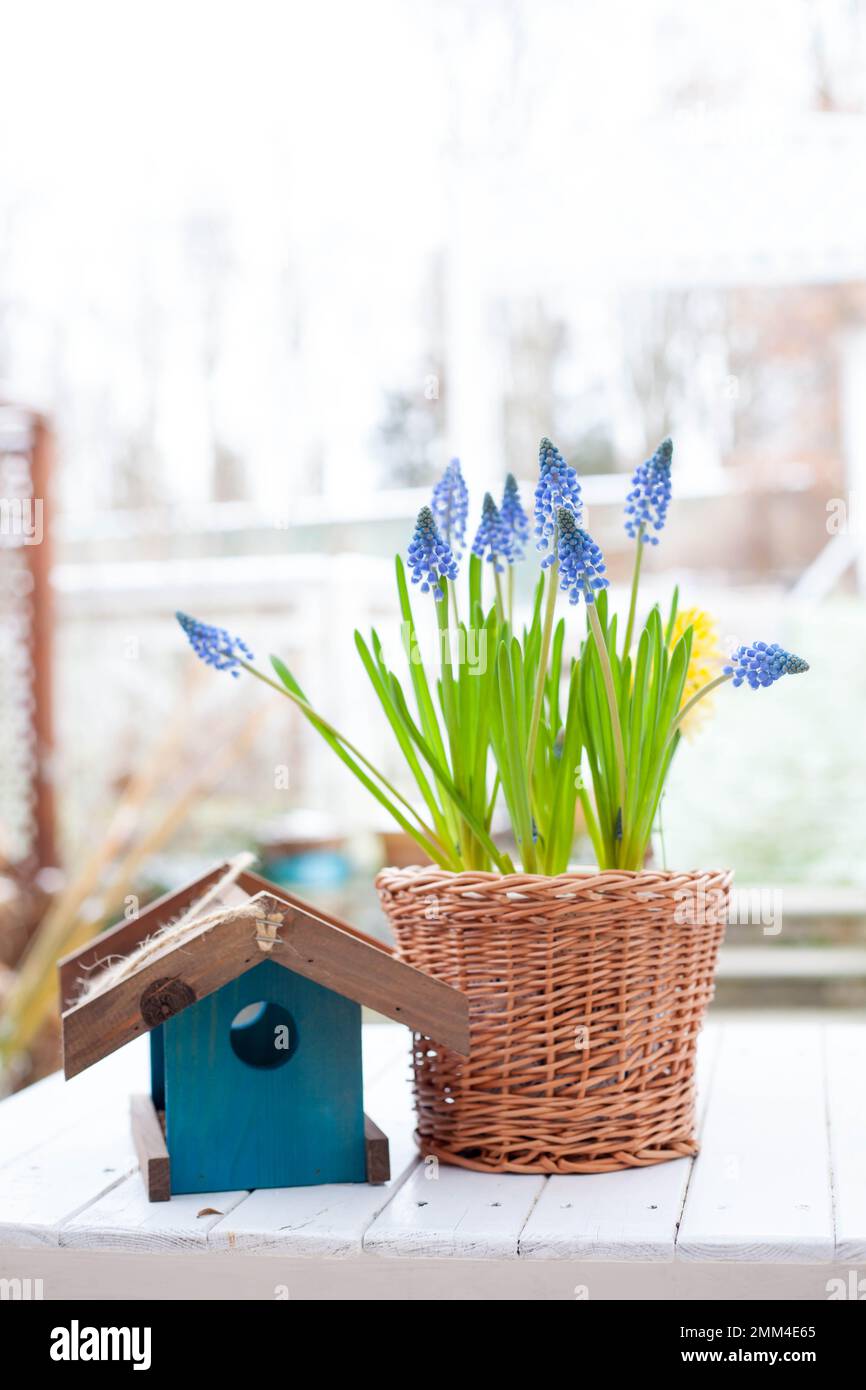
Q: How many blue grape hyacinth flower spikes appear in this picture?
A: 9